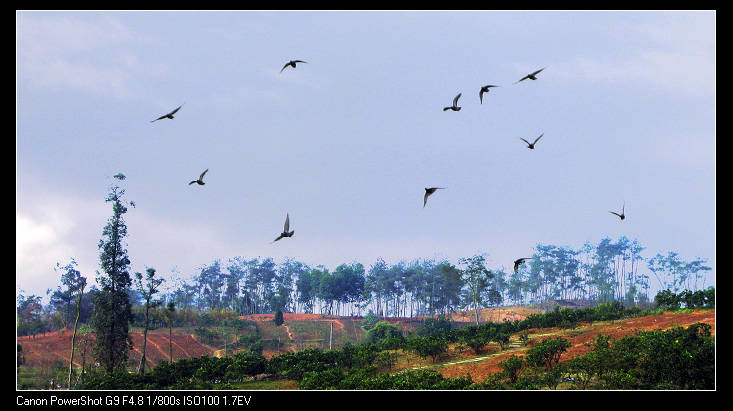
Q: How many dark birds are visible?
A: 11